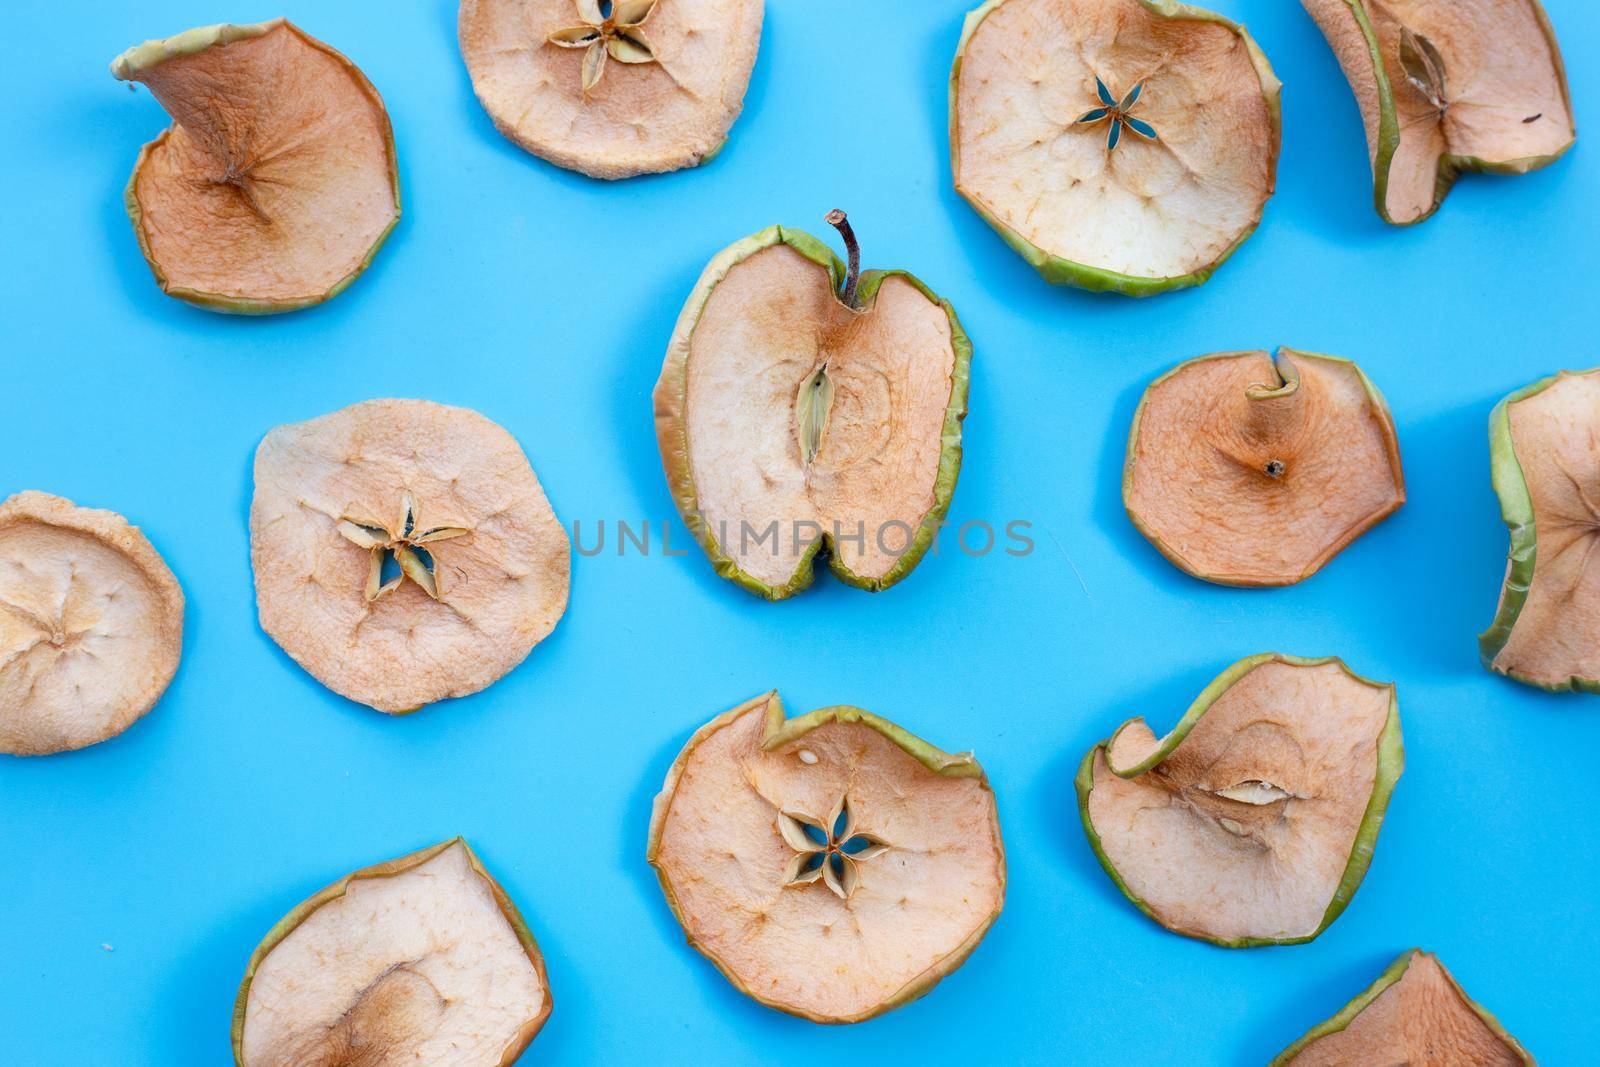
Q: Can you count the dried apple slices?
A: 13